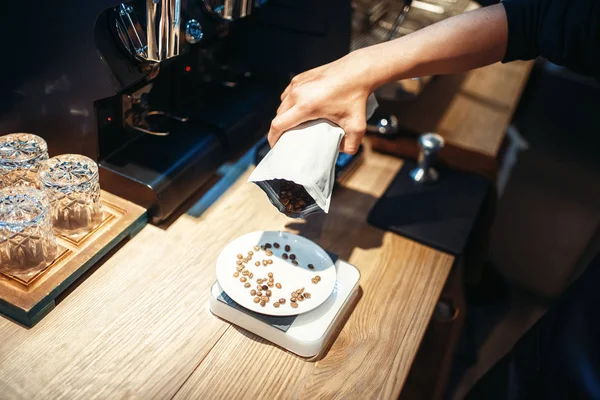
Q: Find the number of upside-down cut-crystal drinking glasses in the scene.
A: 3